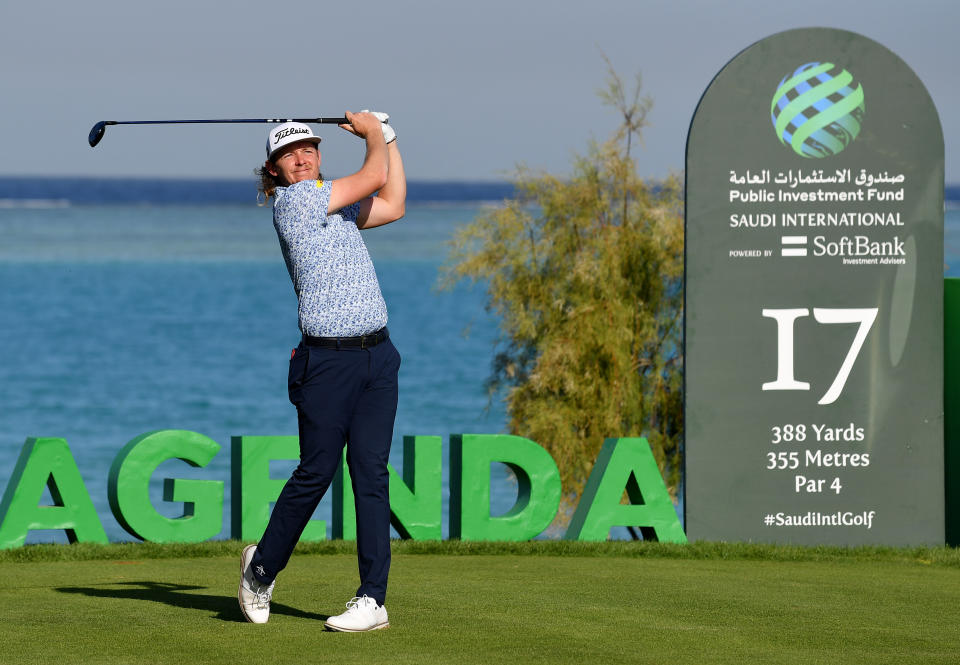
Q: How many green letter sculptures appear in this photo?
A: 6